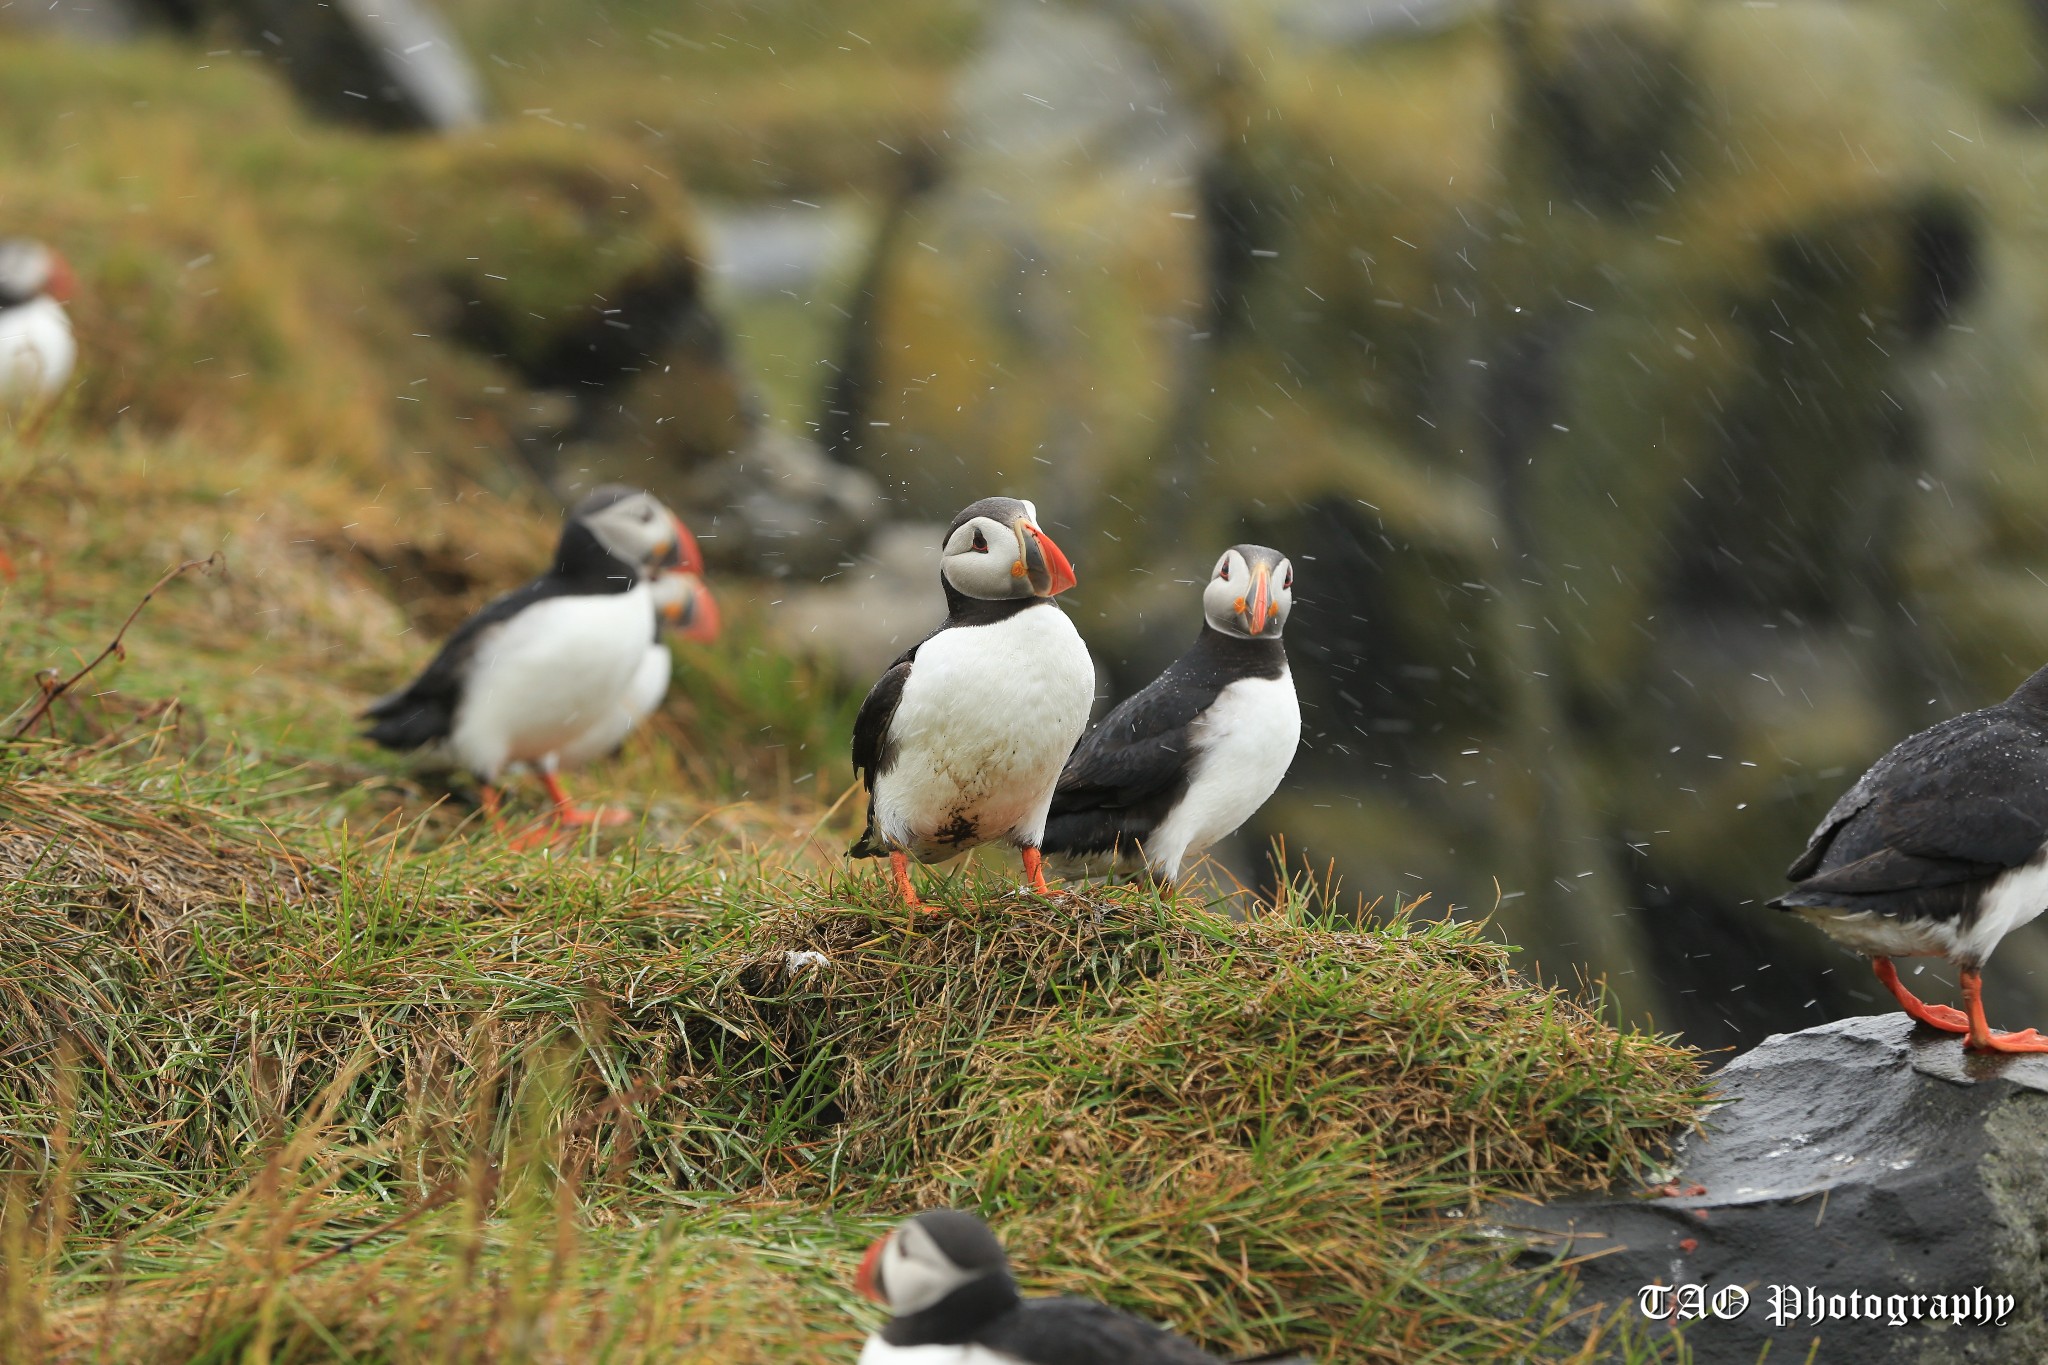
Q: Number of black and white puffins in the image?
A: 7